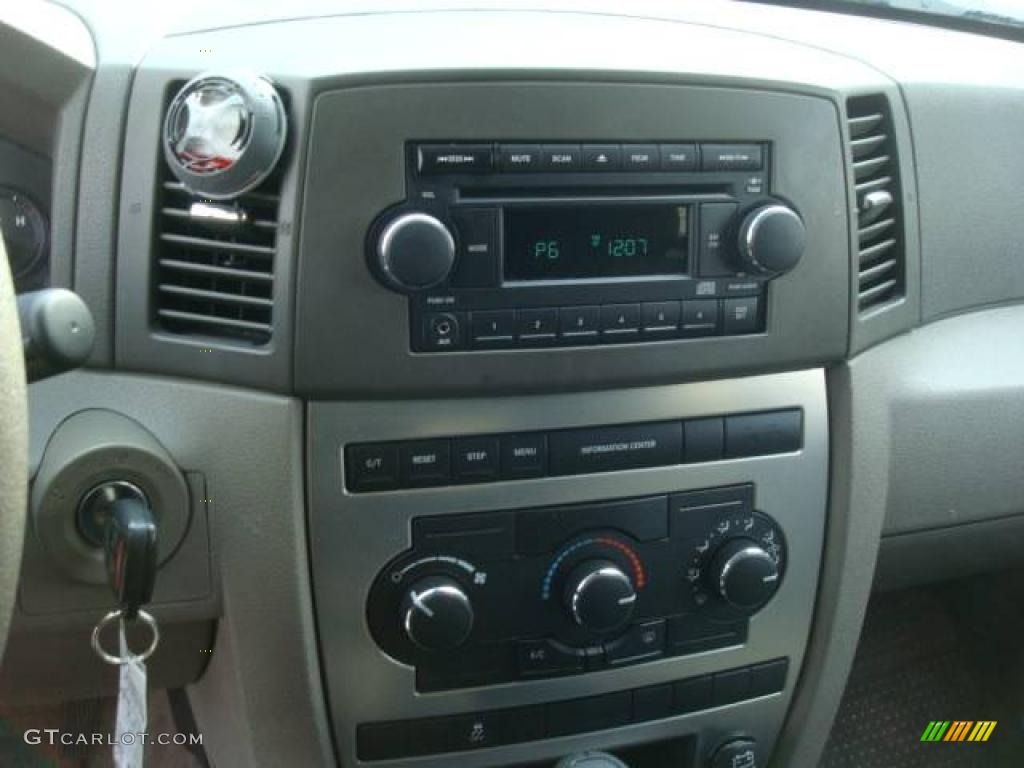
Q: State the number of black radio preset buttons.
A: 6